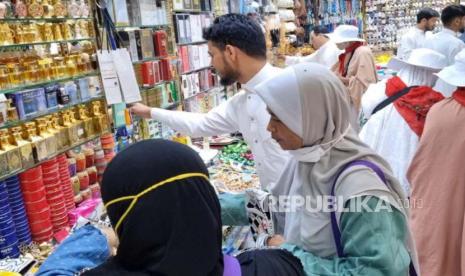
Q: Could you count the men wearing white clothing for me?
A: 4